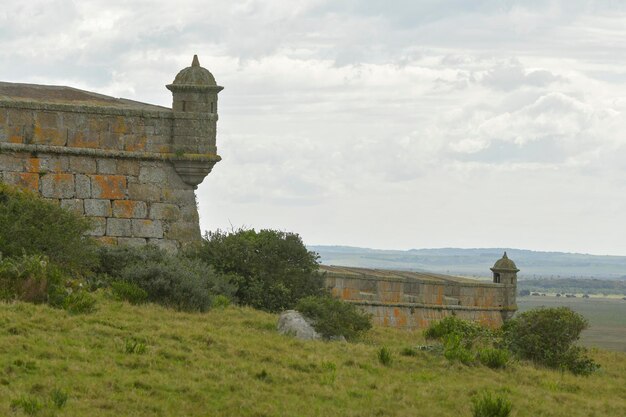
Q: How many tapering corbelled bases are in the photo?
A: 2